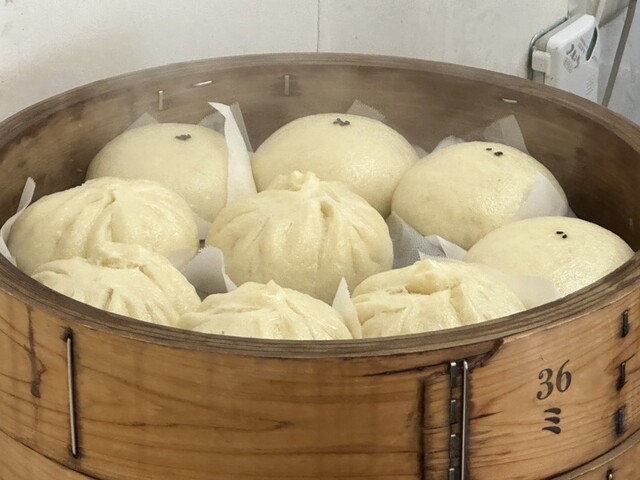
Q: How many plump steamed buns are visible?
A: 9